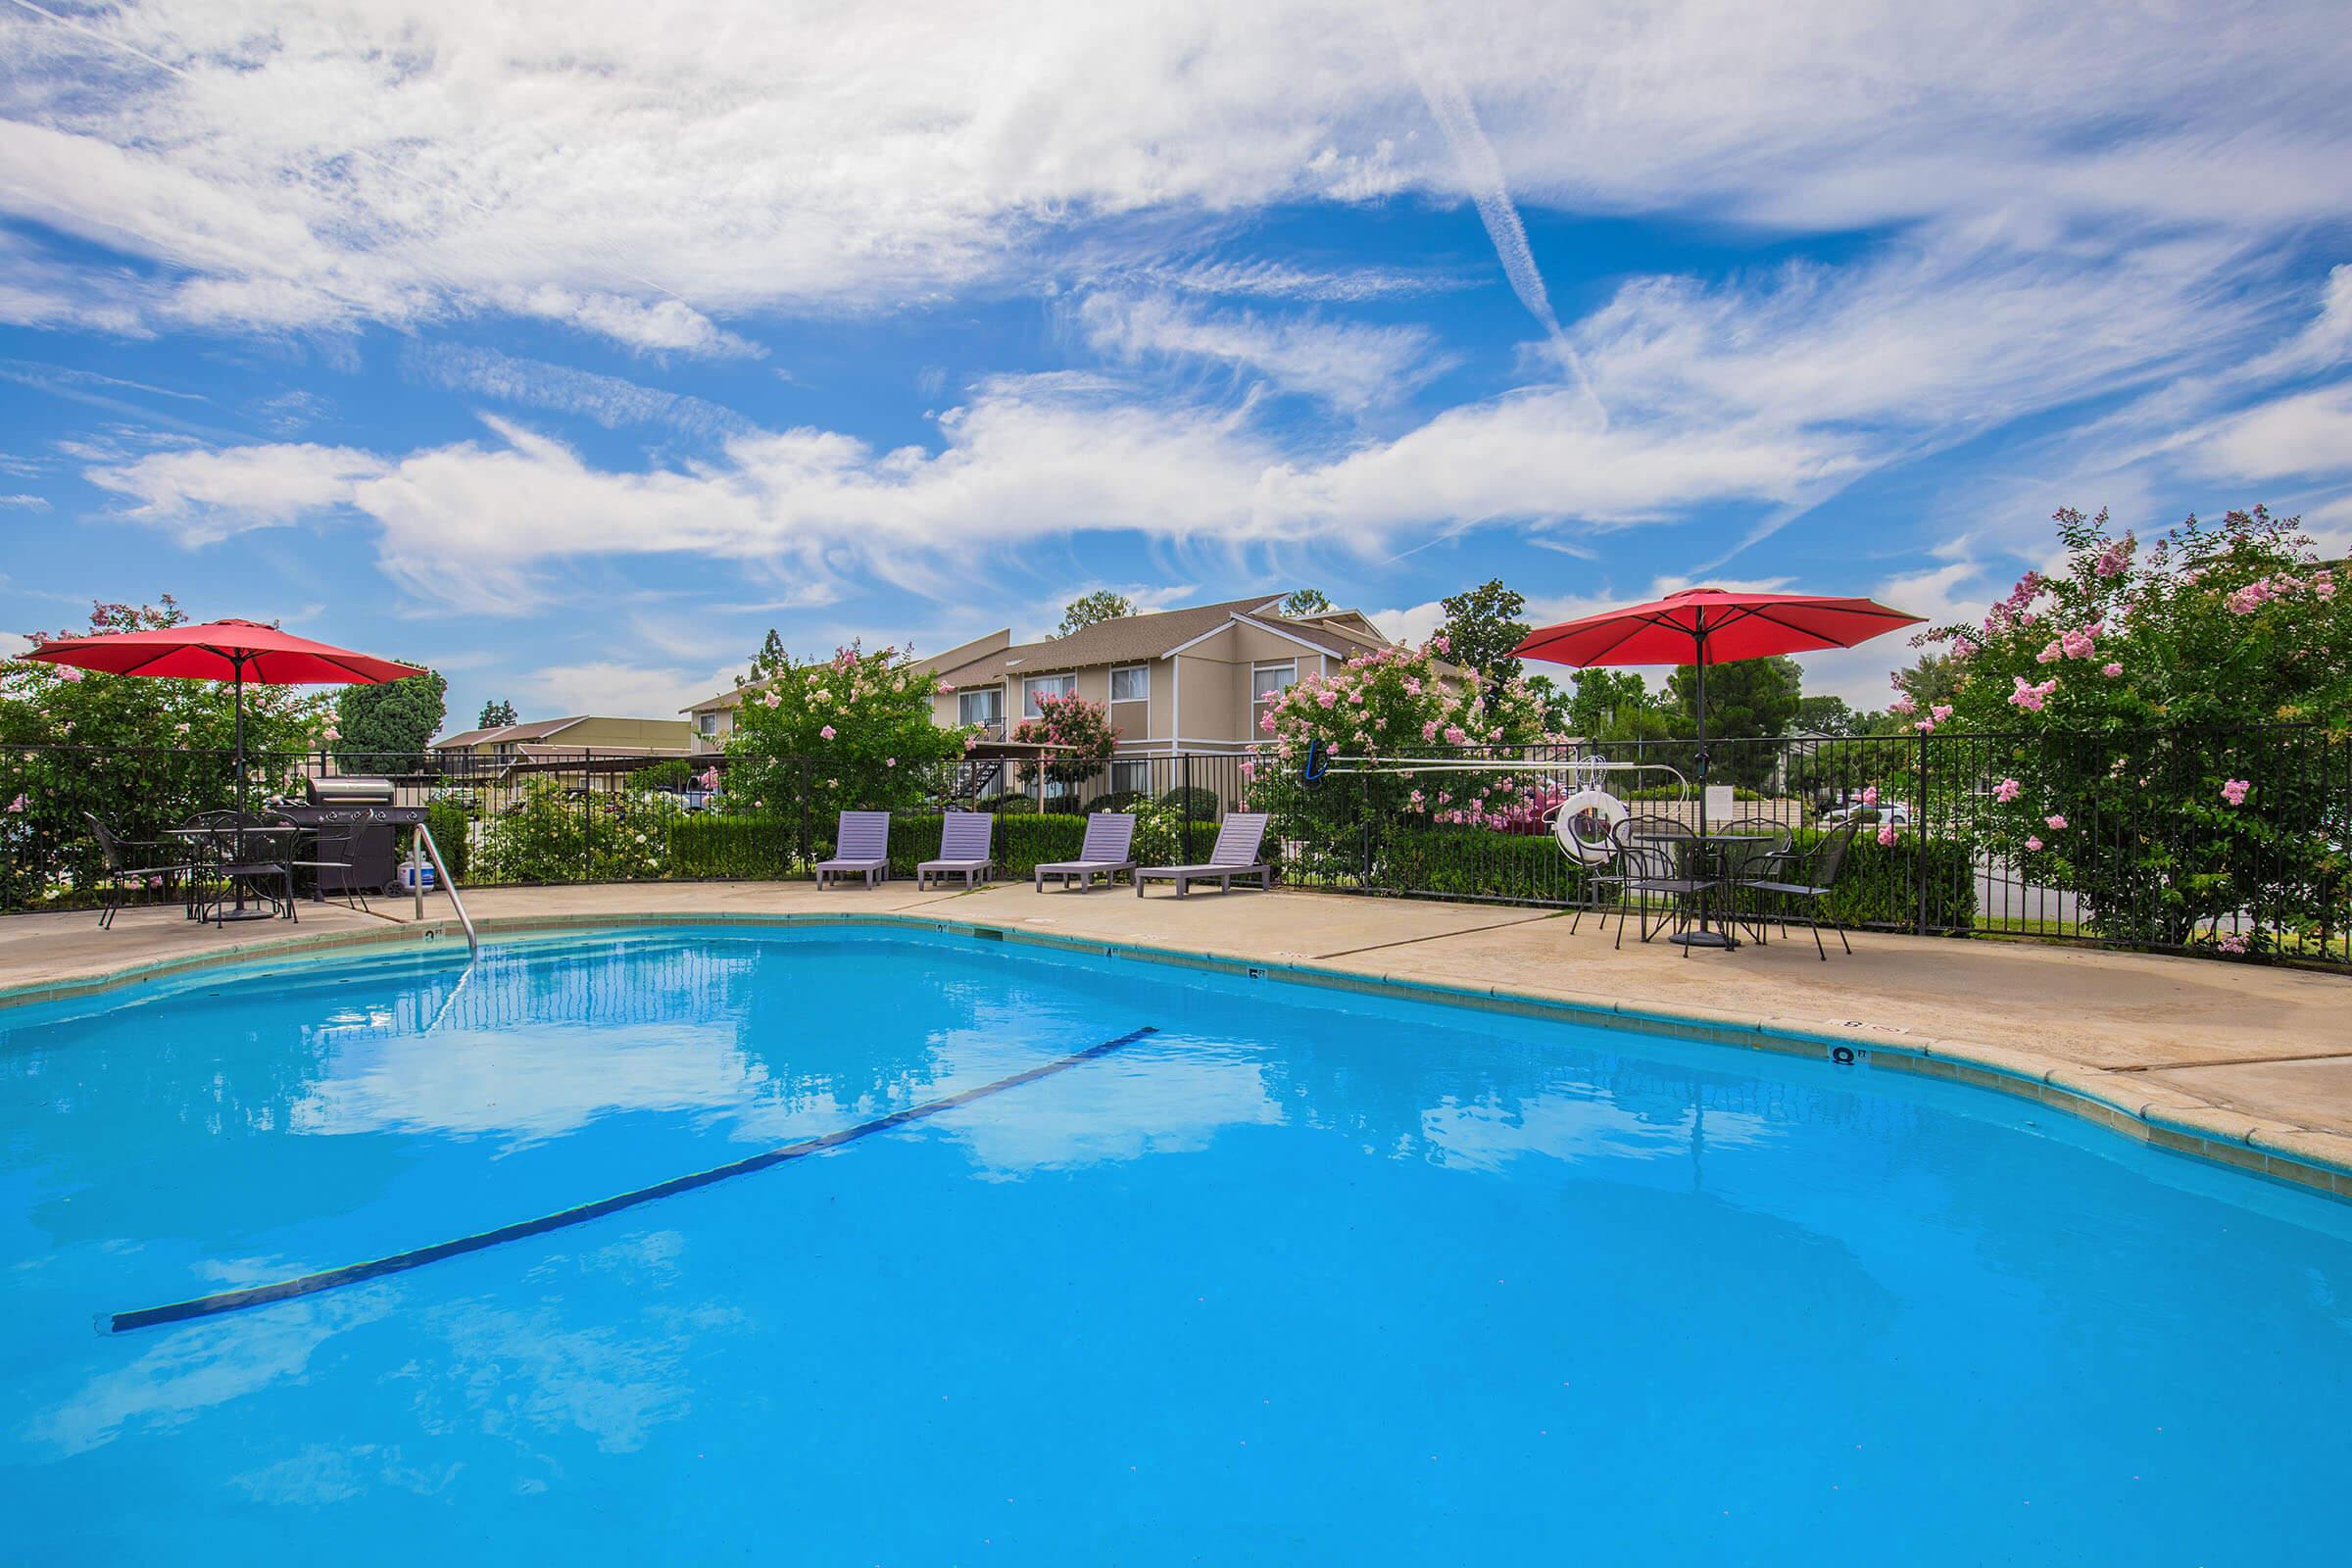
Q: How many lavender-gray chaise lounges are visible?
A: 4